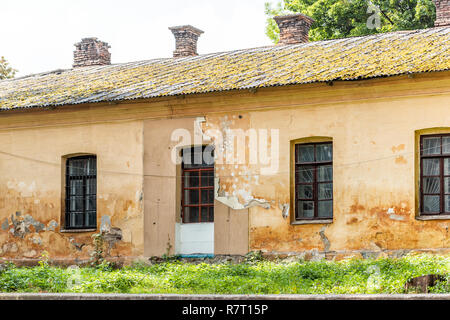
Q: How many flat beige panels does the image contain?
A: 2